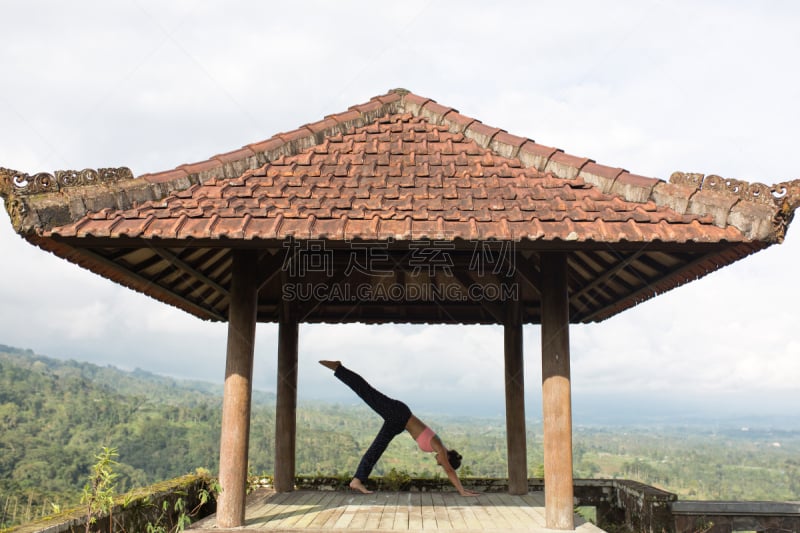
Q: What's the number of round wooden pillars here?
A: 4